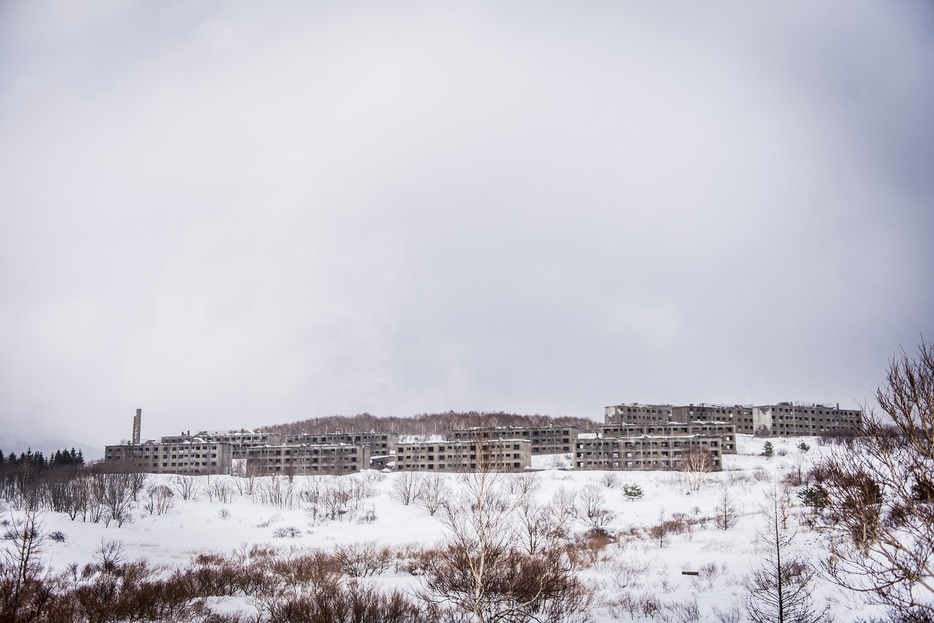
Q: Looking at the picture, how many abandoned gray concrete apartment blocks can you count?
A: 11